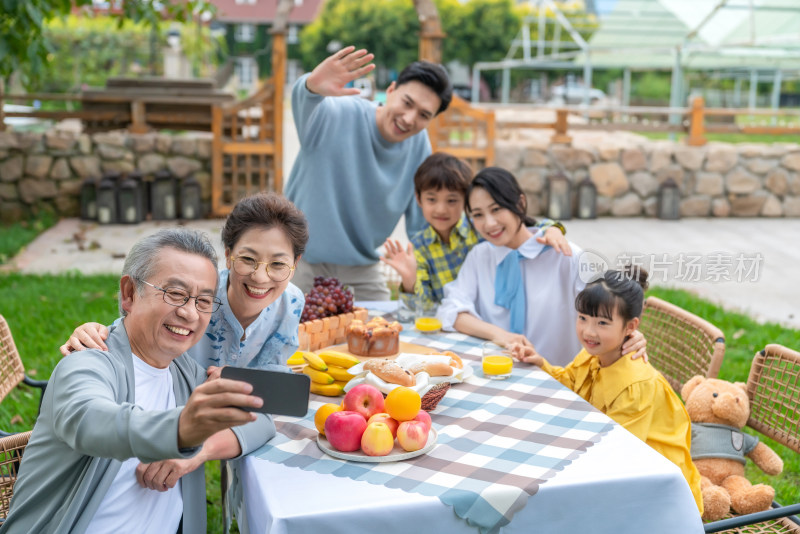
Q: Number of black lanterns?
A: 10